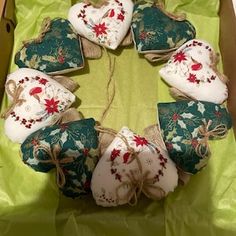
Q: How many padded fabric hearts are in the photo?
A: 8